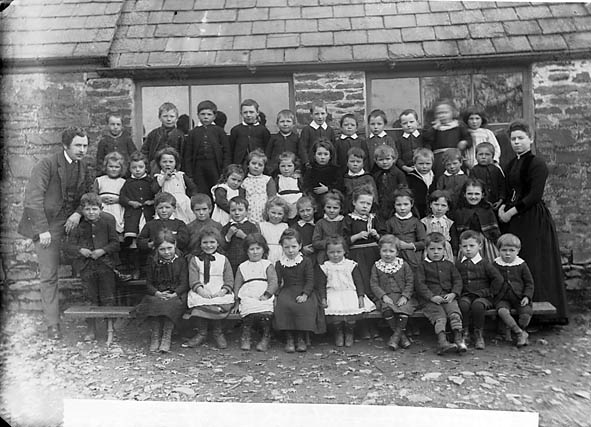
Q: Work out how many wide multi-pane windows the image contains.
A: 2